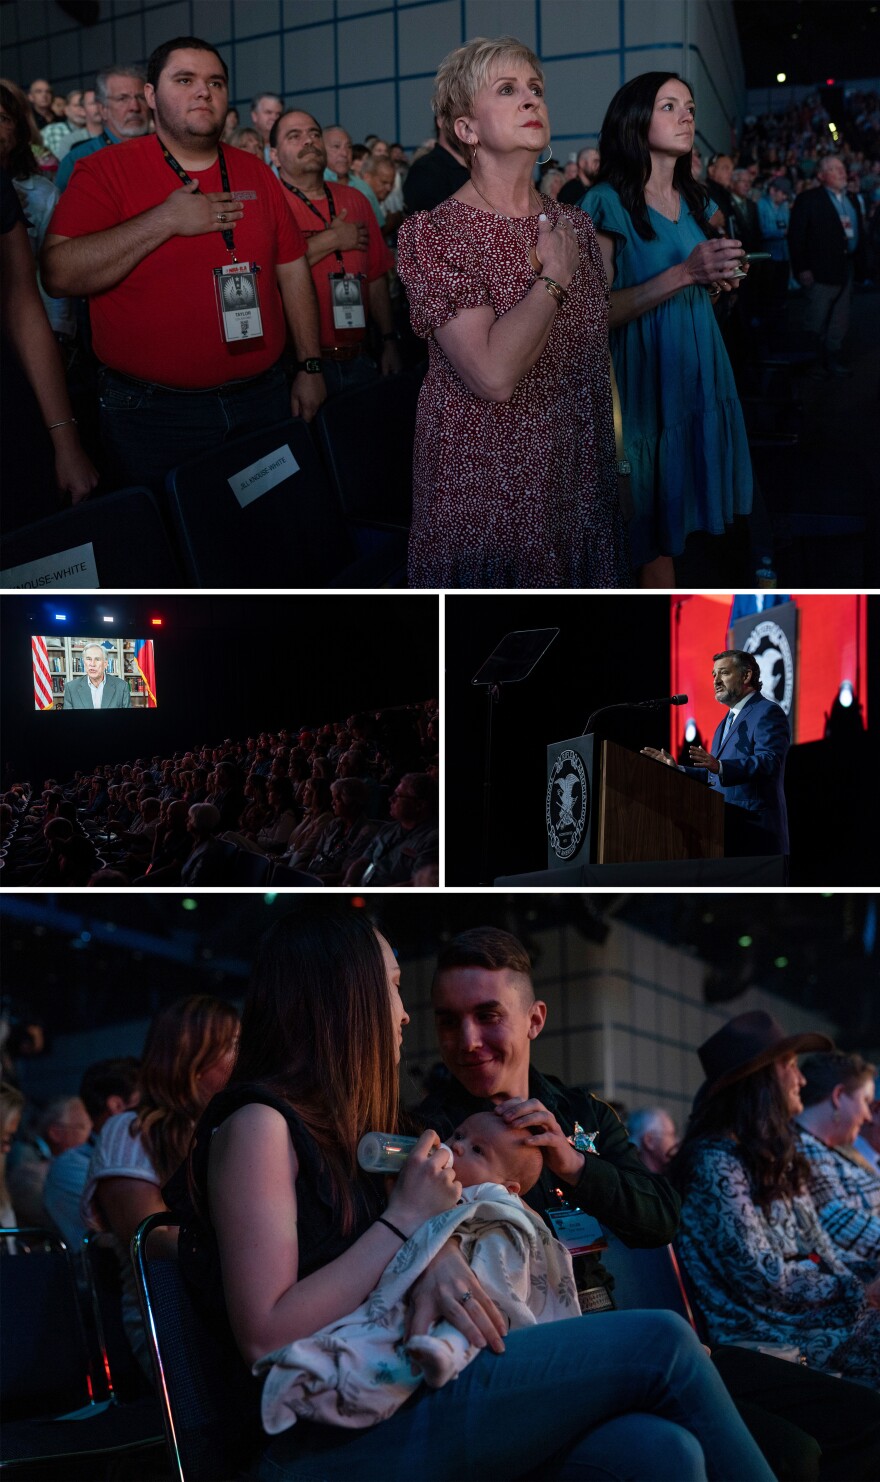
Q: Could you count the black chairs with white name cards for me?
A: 2